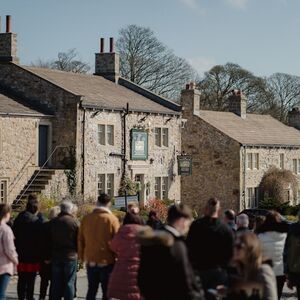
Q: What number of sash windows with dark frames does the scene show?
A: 0